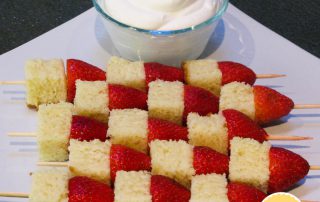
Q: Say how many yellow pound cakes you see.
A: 15